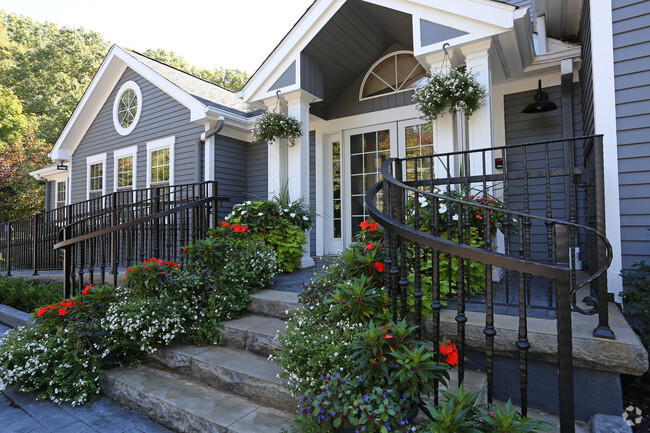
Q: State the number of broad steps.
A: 4